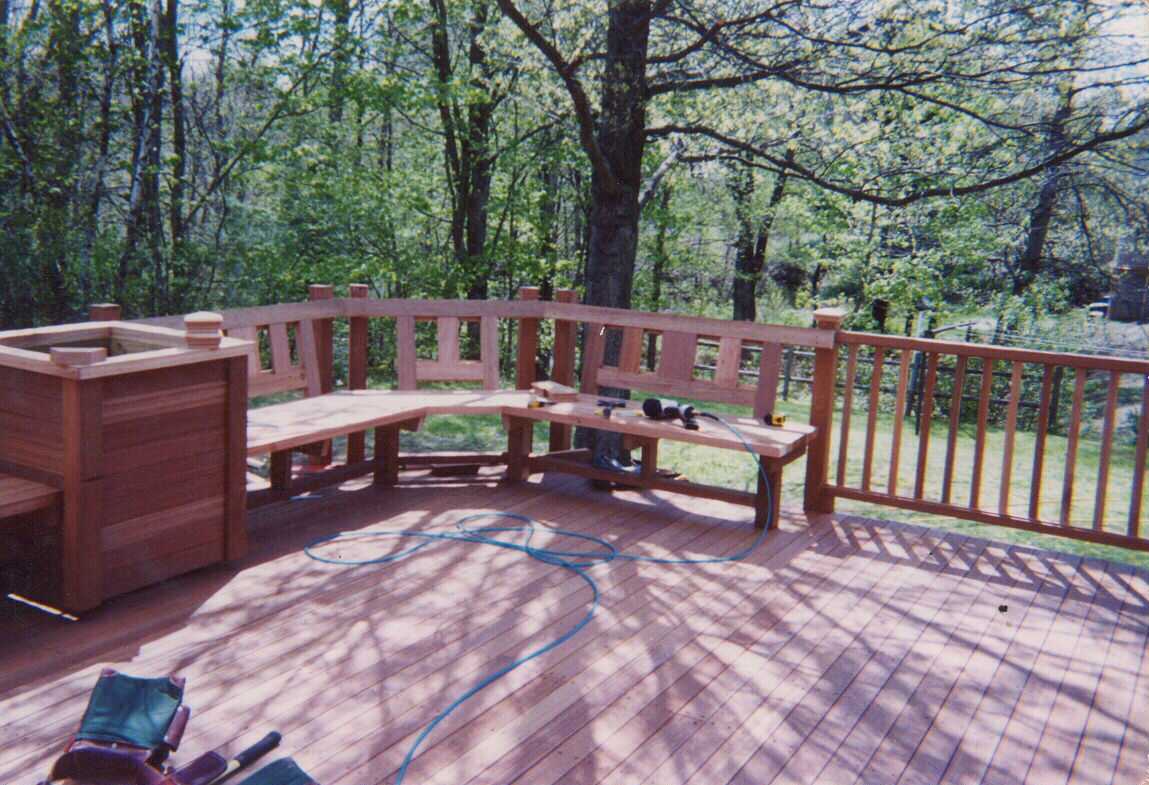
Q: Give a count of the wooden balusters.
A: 11